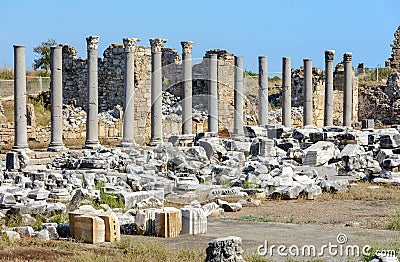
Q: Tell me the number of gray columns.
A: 13